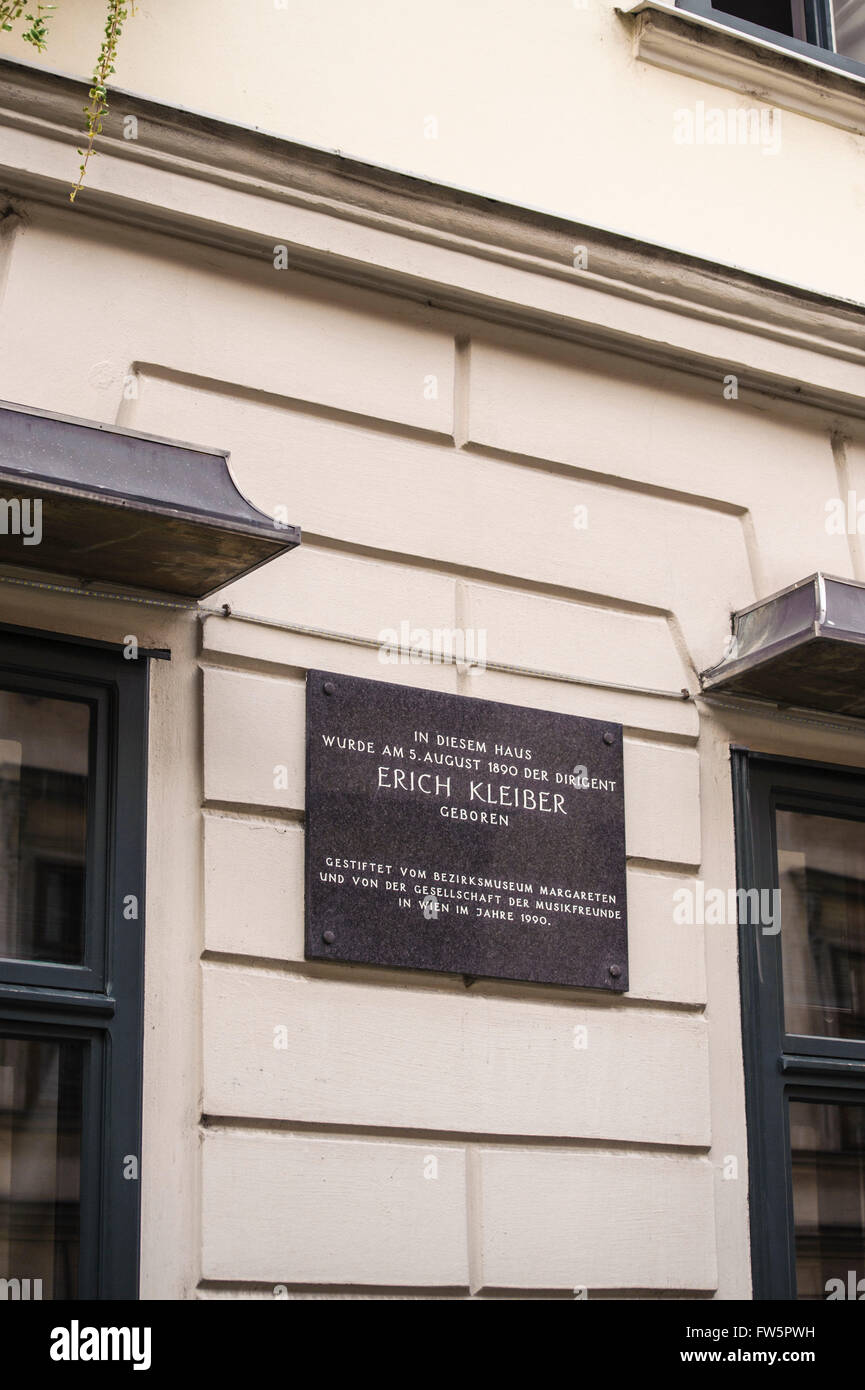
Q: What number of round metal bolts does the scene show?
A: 4